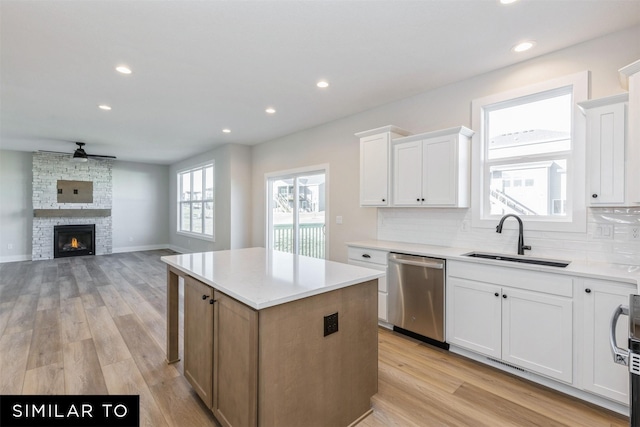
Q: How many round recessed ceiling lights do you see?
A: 7